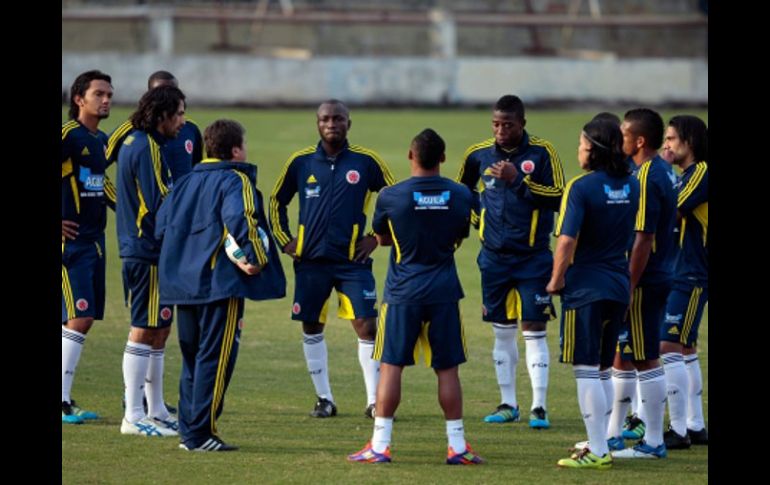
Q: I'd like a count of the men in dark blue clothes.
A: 11